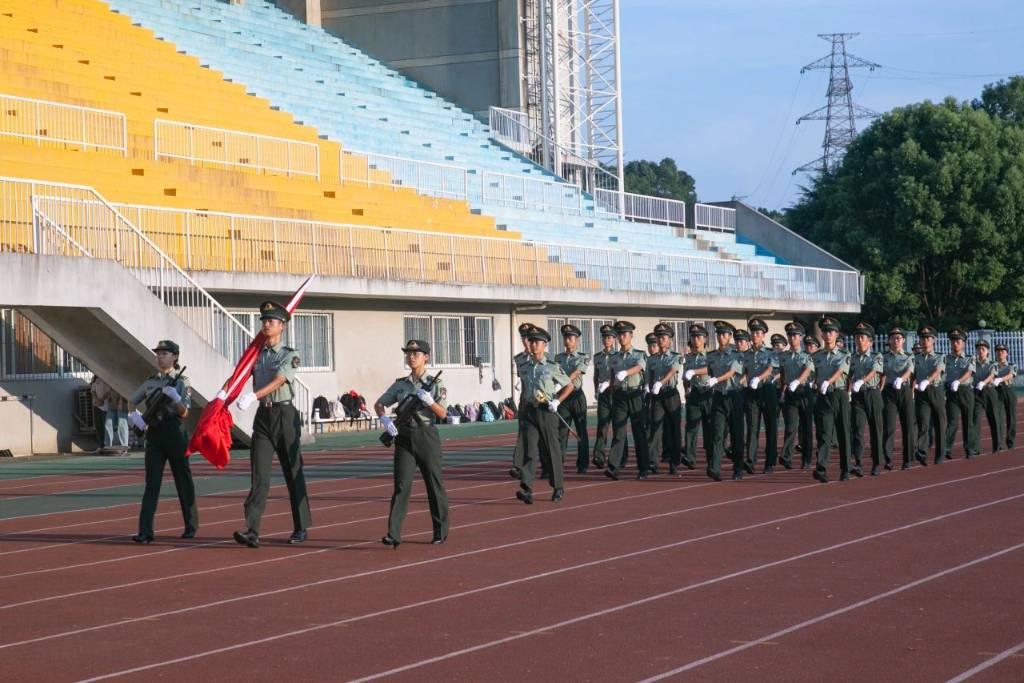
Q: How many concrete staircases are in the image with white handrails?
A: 1